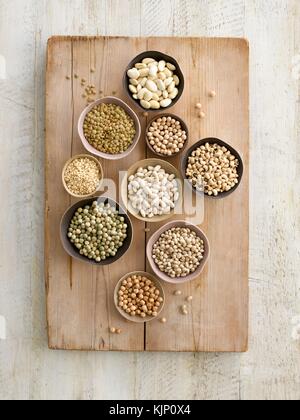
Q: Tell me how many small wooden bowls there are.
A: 9